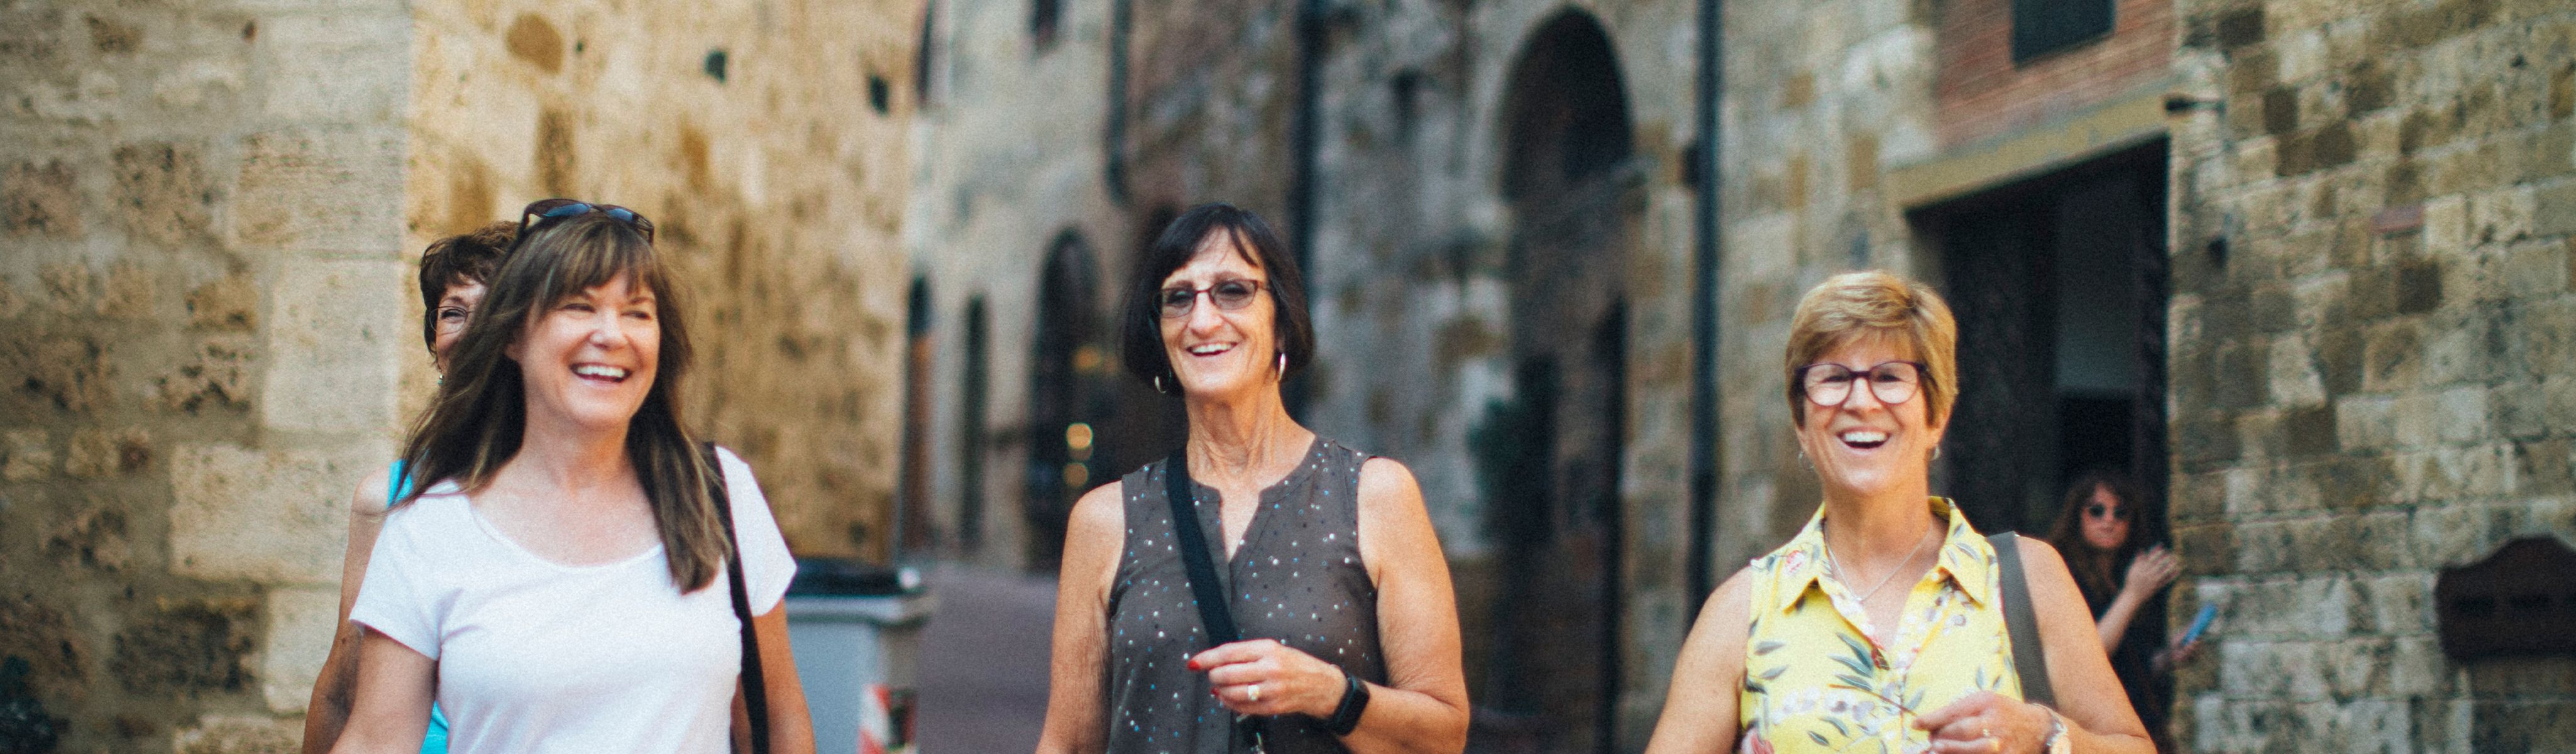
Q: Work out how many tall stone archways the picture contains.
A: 2